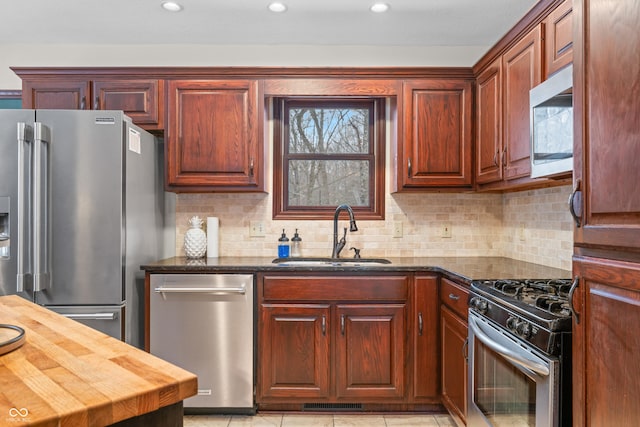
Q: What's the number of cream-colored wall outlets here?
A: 4